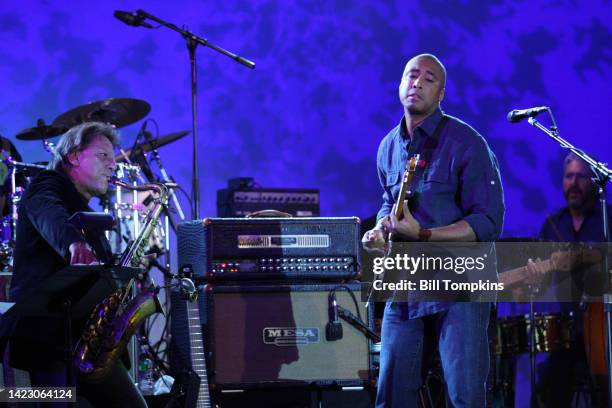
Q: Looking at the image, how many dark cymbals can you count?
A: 3